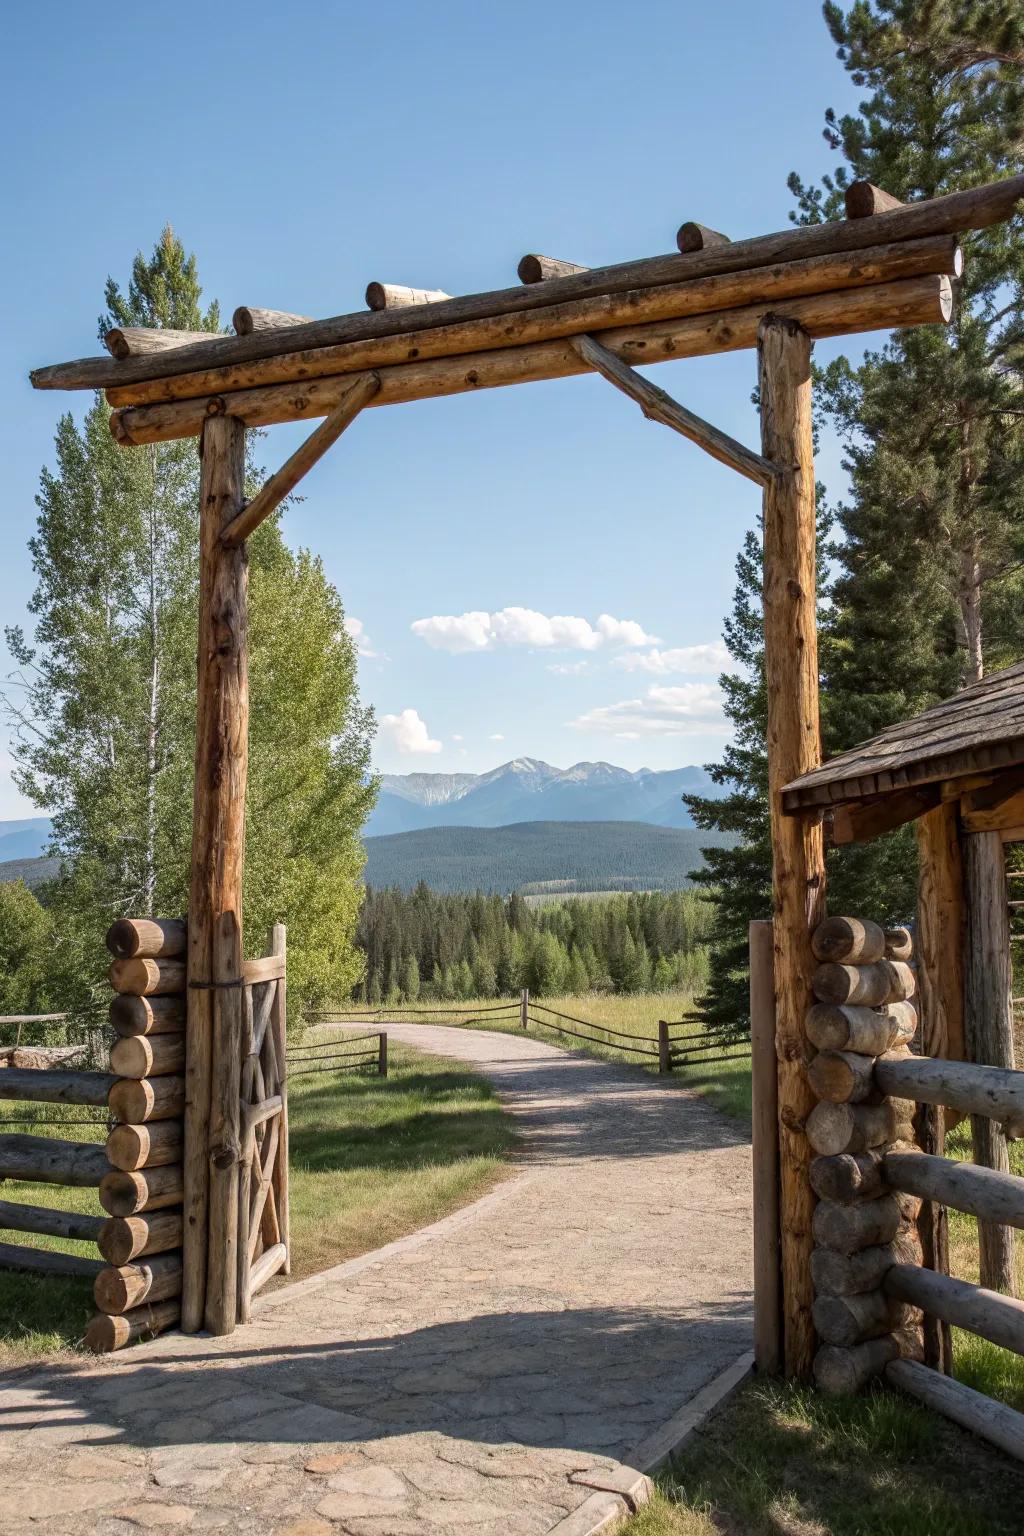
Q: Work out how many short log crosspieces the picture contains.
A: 6